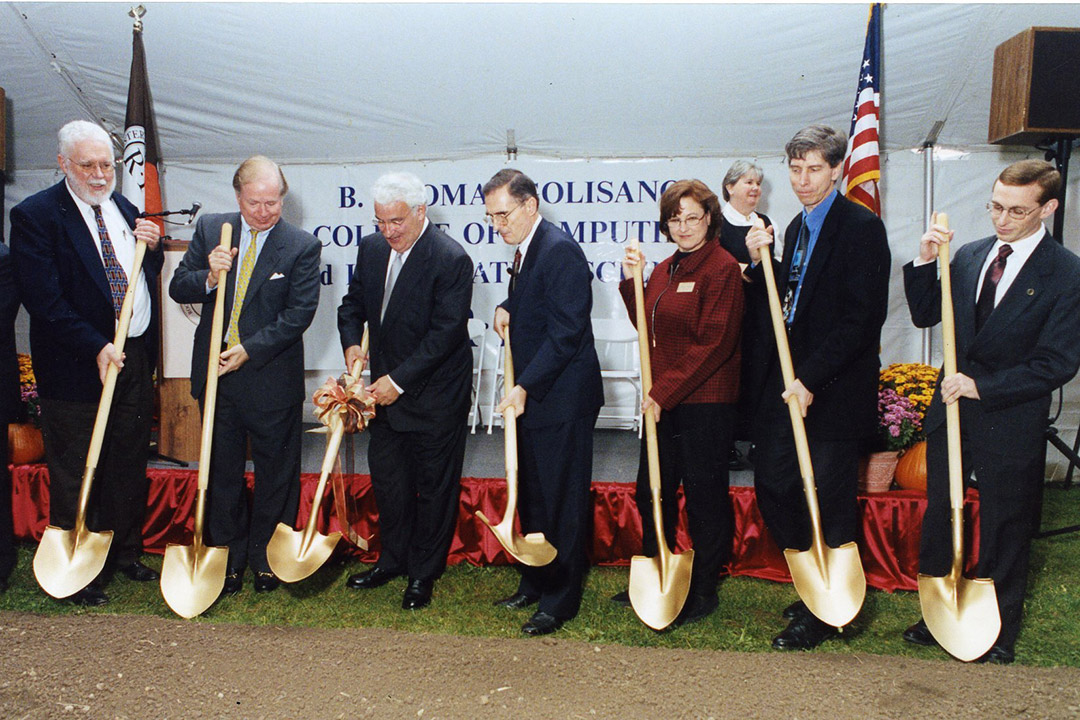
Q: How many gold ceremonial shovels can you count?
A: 7